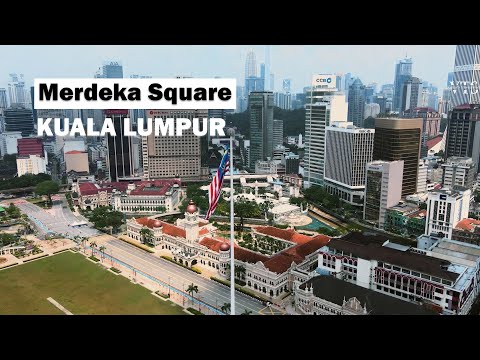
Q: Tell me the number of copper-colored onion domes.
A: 3